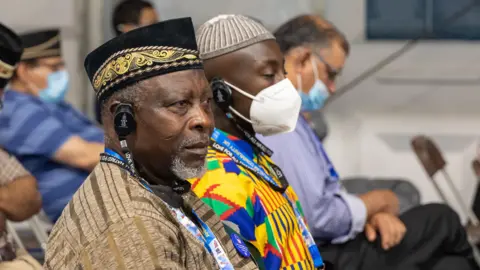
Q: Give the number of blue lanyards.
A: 3